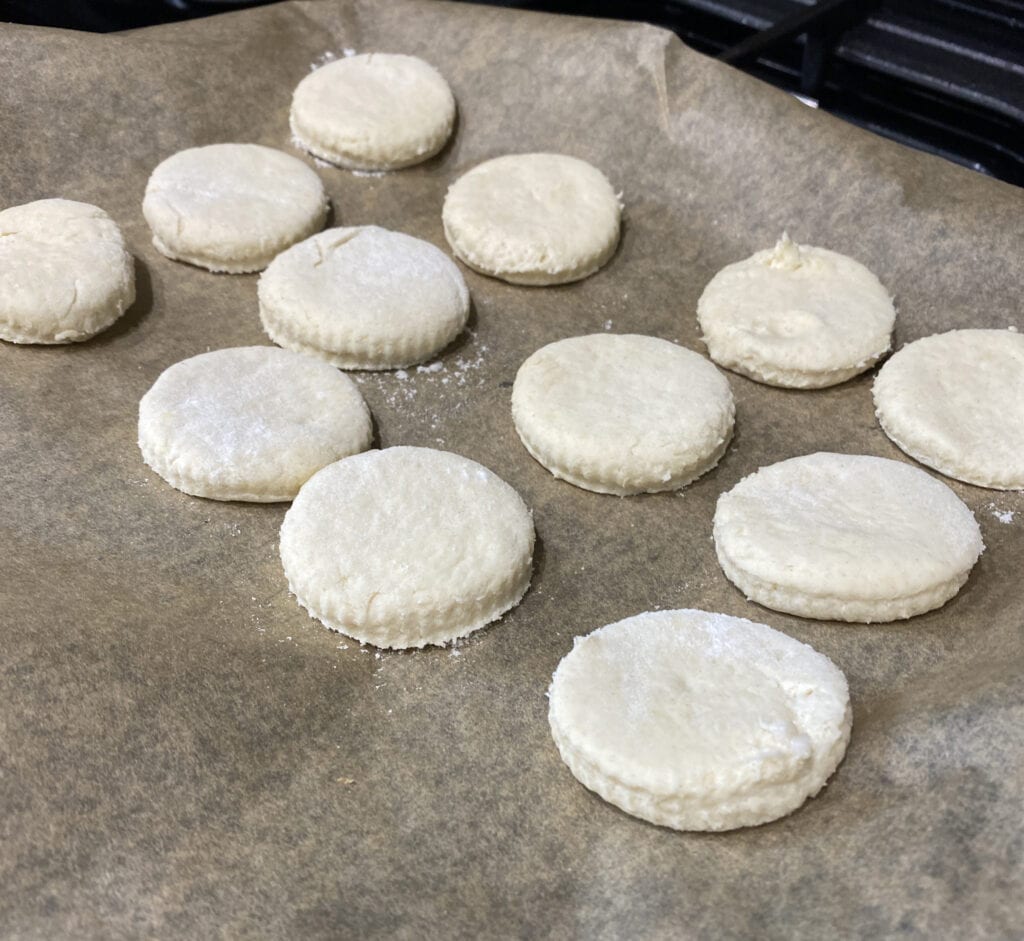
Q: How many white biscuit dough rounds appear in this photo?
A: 12